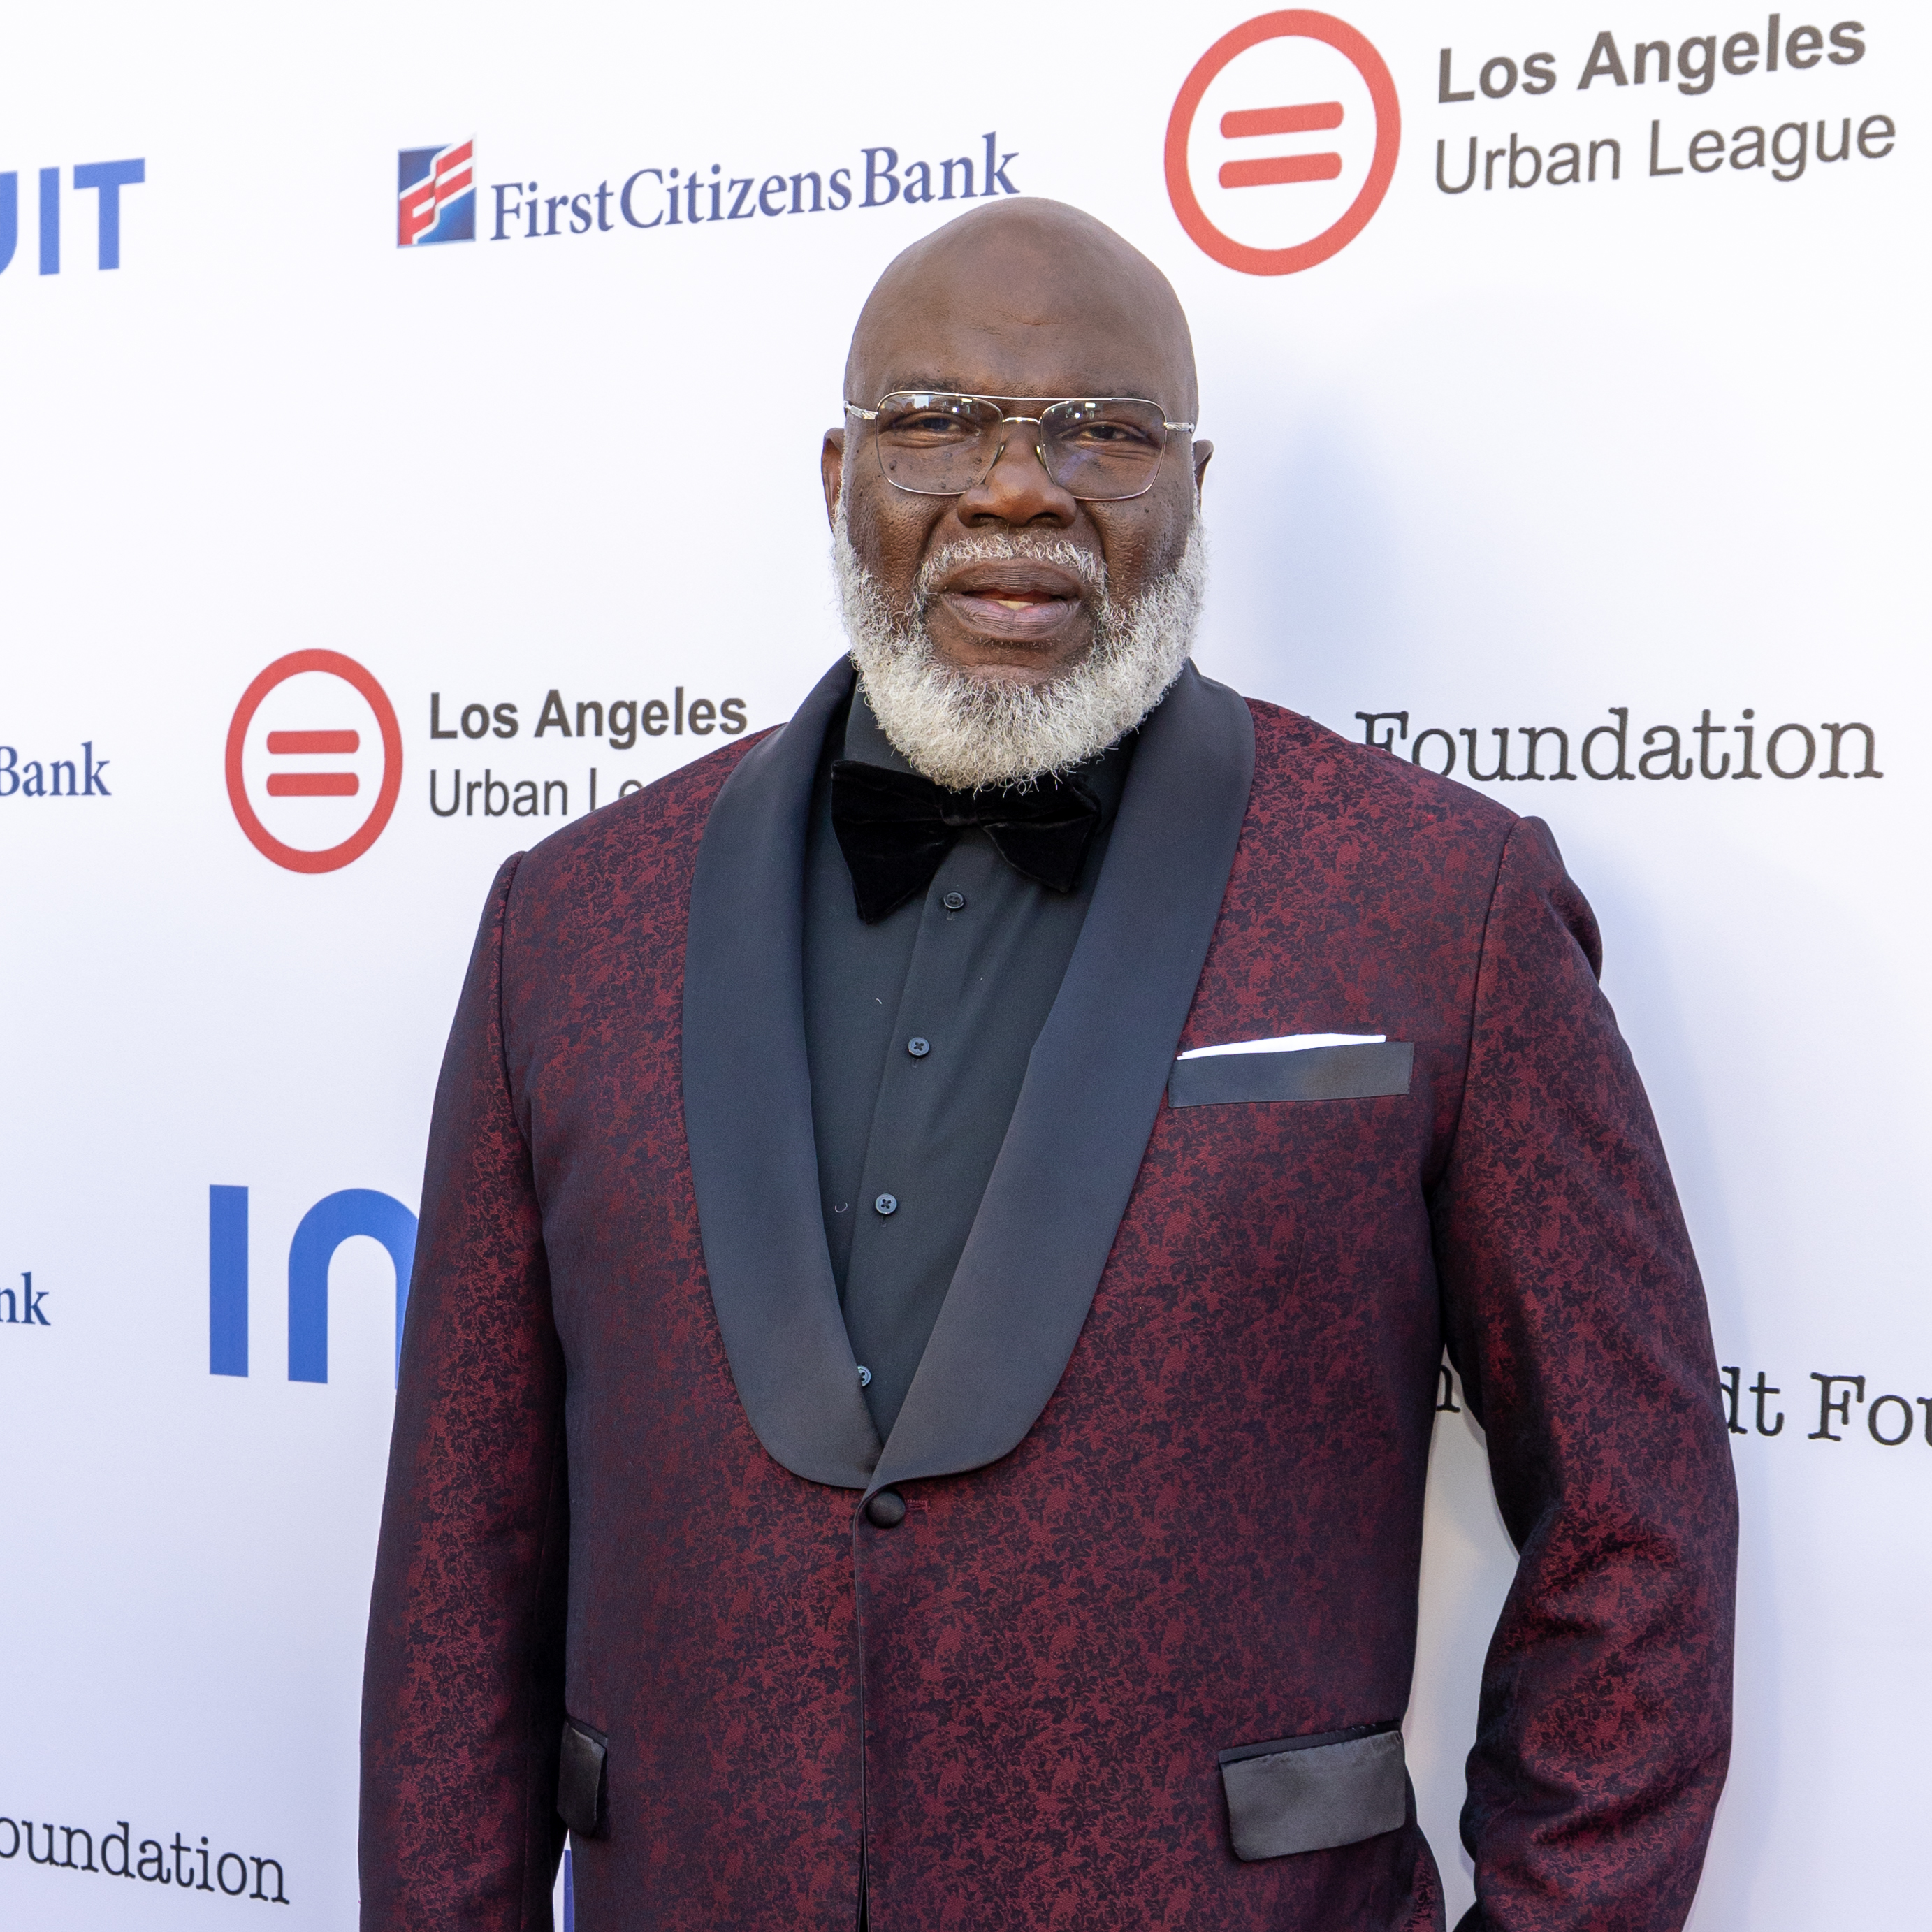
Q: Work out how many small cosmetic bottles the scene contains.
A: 0